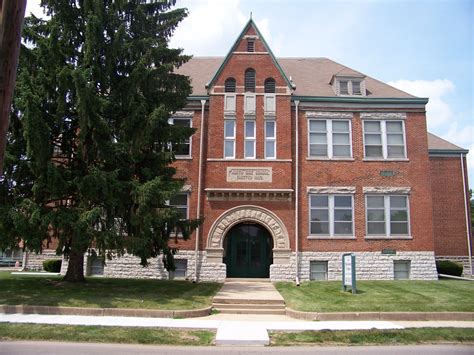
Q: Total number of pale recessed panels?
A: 3